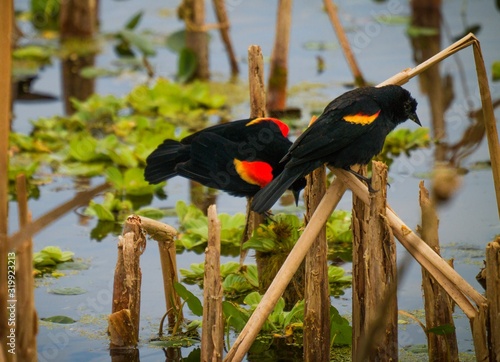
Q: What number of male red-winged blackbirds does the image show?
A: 2